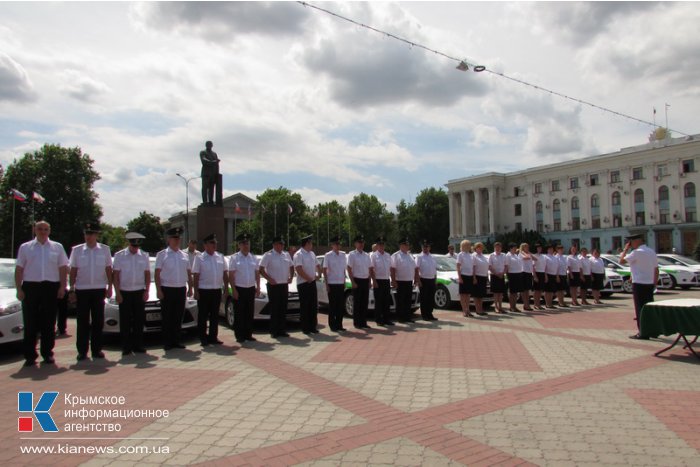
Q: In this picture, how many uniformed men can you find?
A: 14